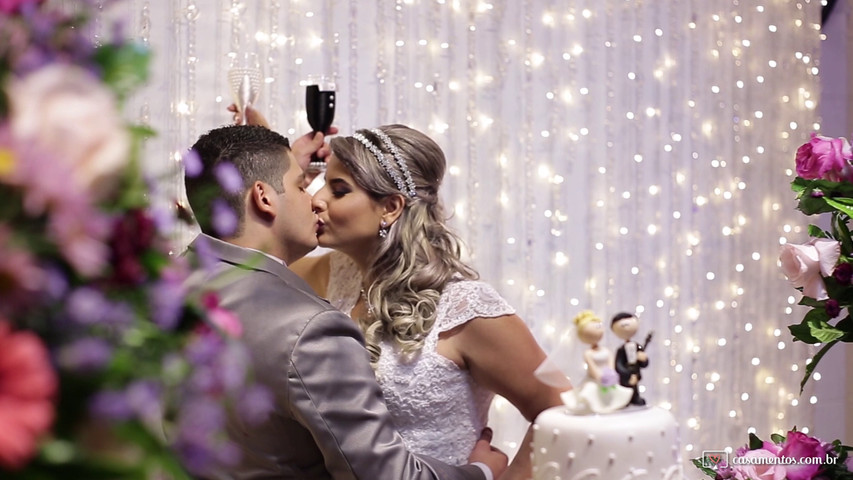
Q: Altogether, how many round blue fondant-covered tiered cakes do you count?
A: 0